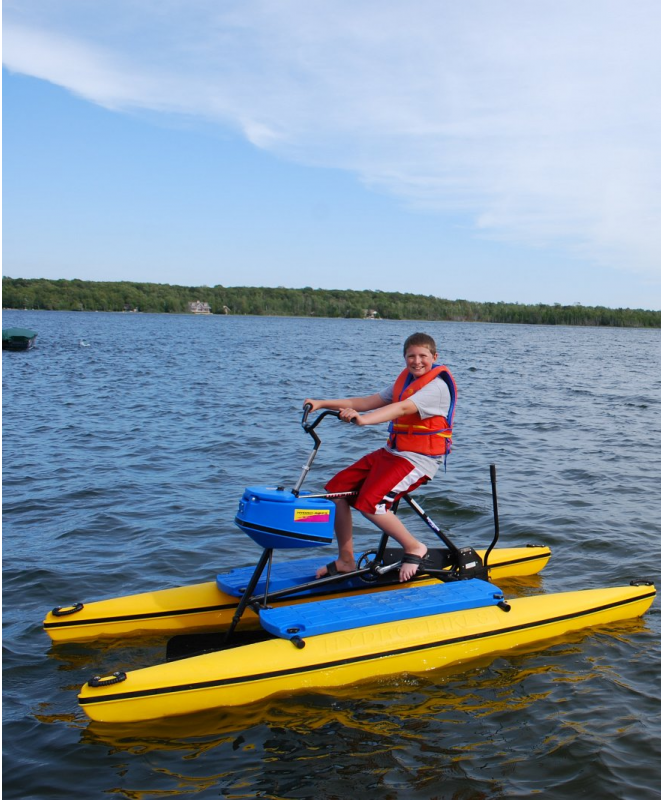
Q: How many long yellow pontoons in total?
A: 2